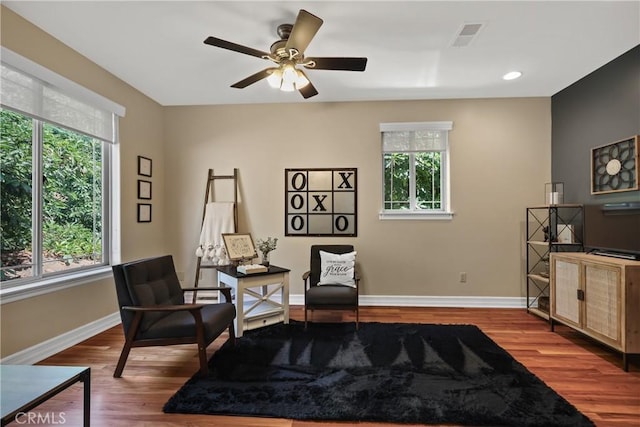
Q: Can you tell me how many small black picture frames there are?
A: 3